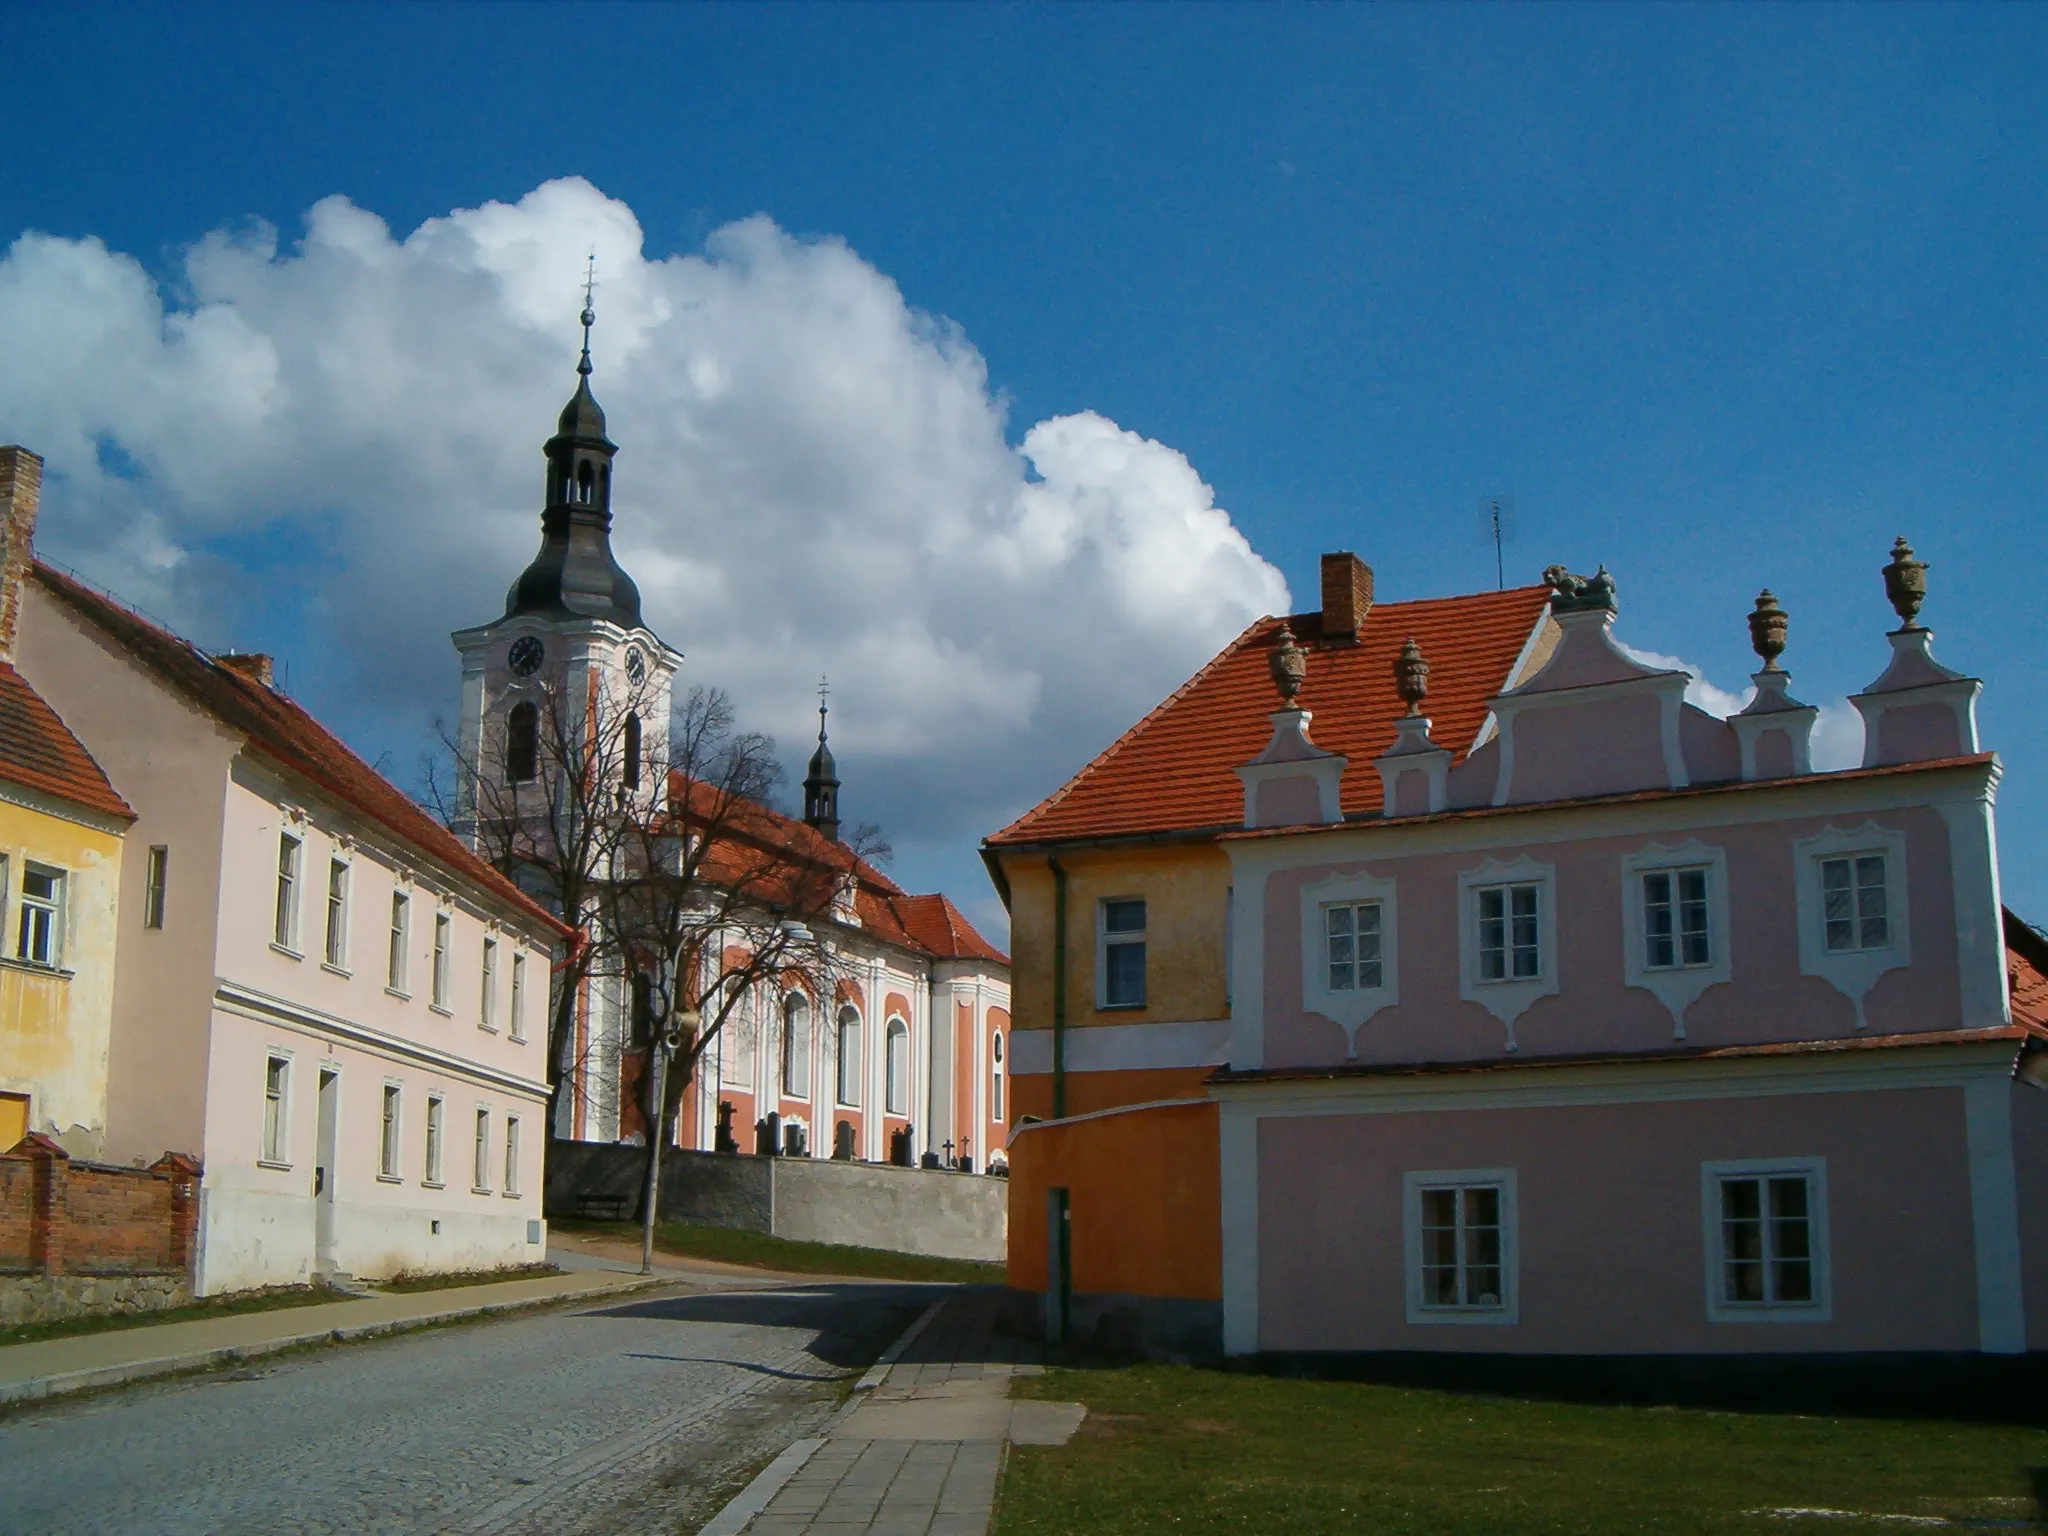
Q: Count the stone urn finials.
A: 4